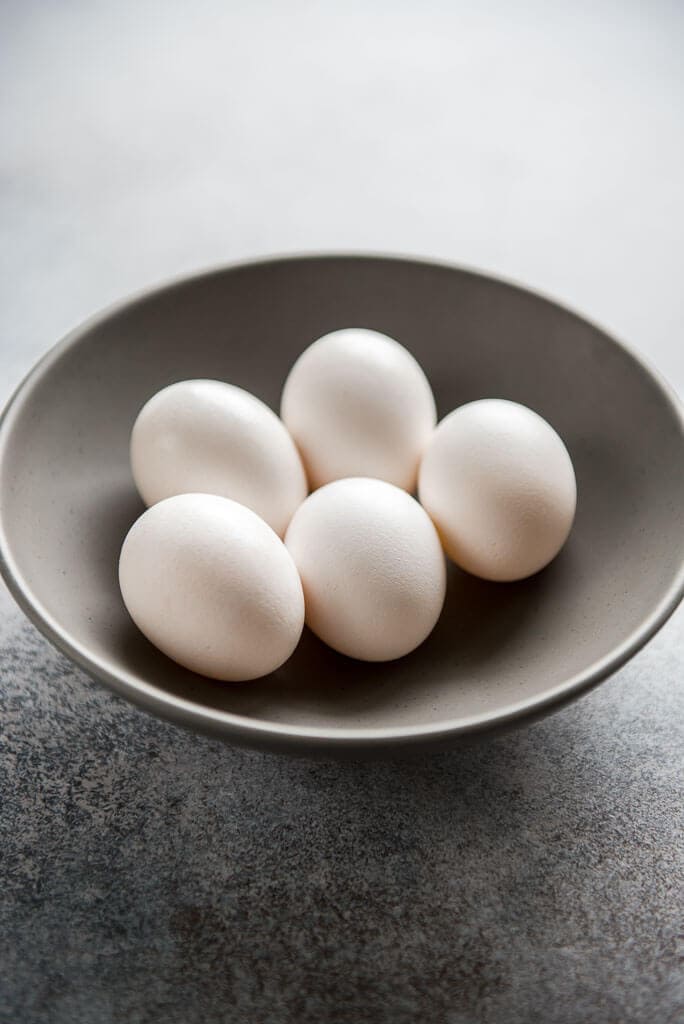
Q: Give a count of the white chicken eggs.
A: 5